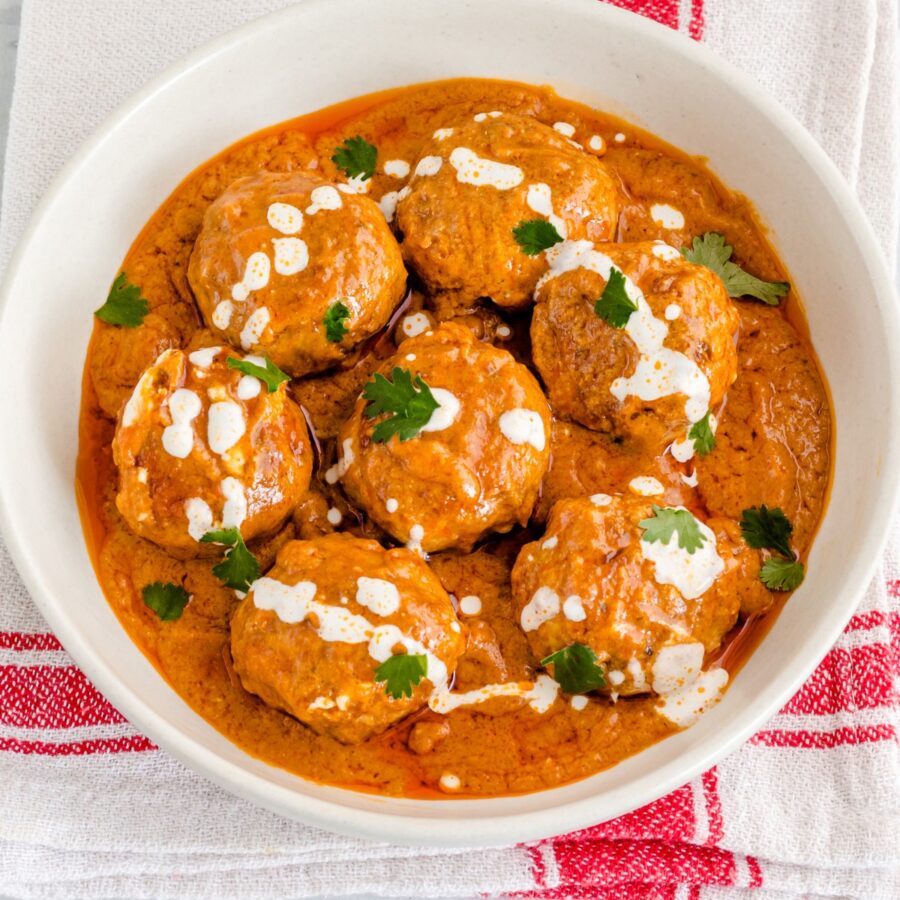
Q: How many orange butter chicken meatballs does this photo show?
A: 7